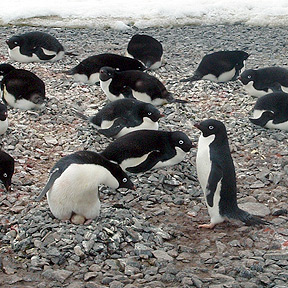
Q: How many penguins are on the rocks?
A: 14